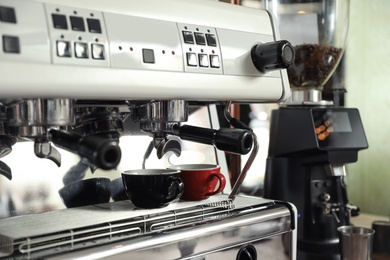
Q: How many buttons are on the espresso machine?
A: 15